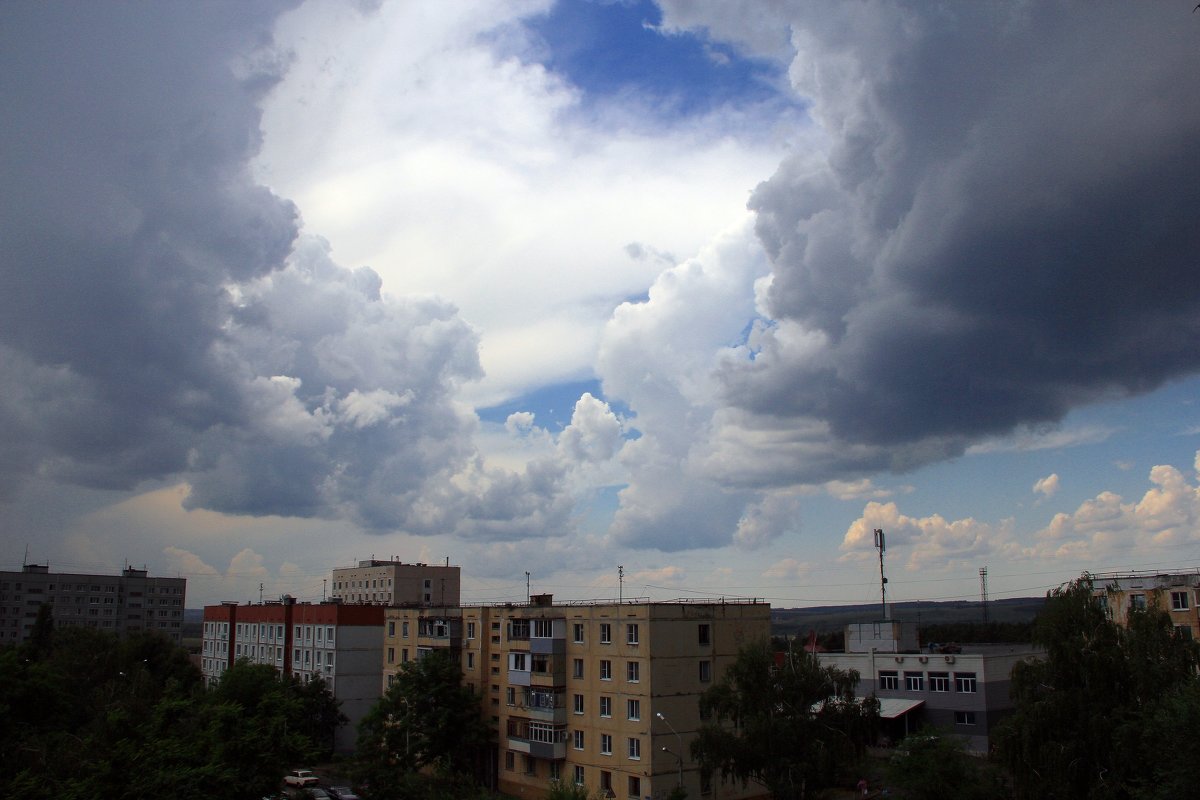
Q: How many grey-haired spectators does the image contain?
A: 0